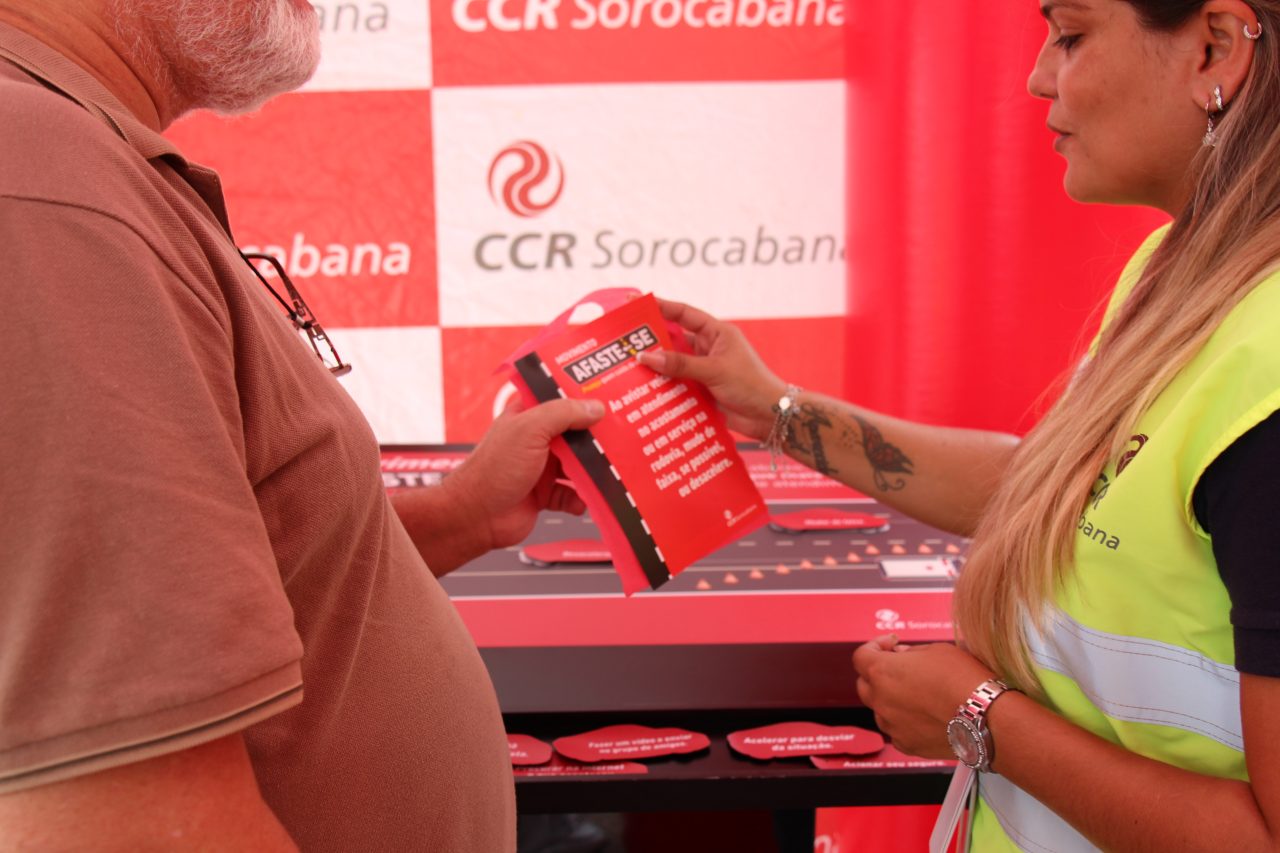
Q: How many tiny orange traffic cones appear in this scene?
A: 11